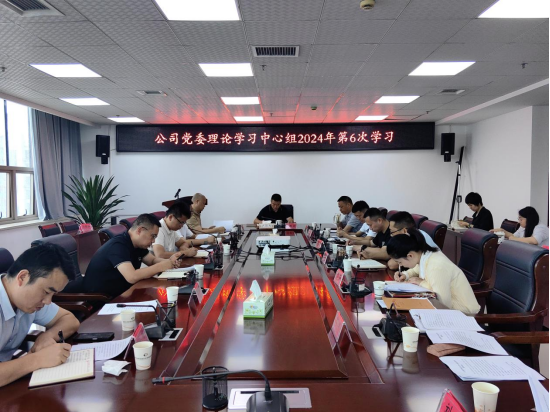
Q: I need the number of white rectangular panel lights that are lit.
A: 11